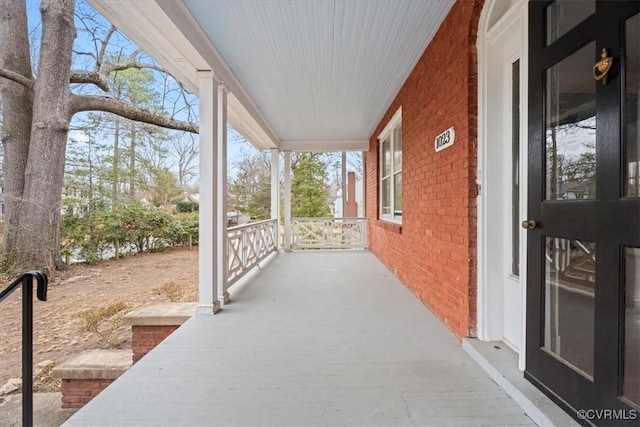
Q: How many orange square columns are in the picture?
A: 0